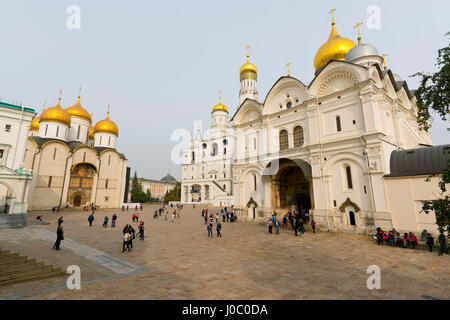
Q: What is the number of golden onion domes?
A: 8